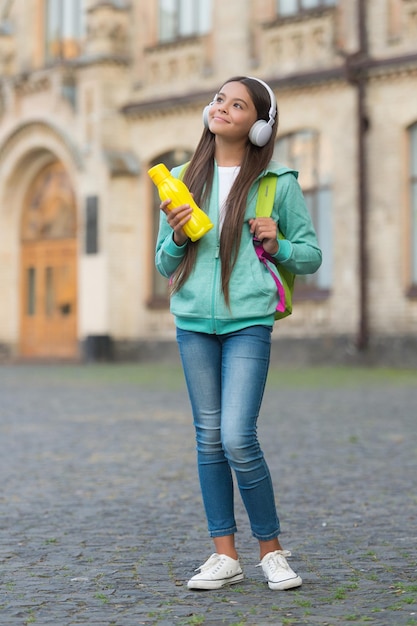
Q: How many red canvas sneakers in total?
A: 0